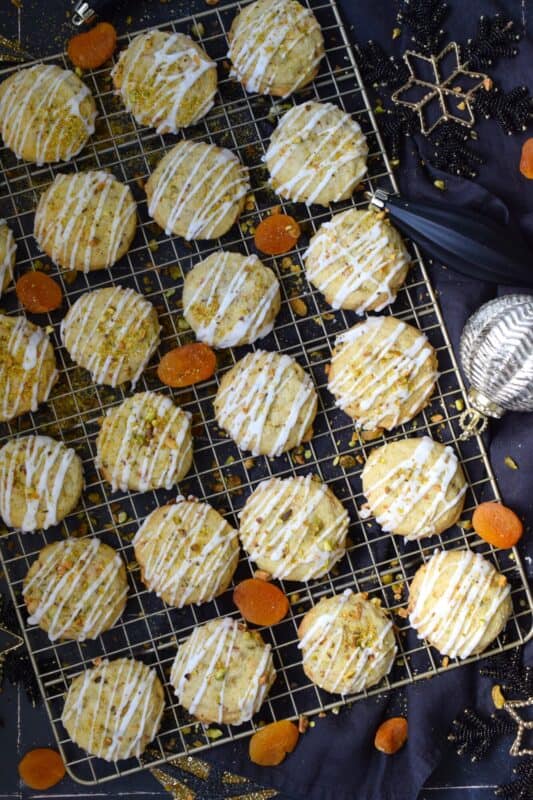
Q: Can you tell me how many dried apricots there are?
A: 10